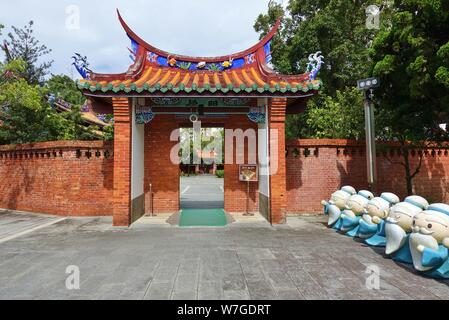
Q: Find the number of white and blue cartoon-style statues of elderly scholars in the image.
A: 5